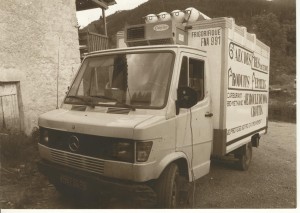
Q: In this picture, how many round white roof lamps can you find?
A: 4